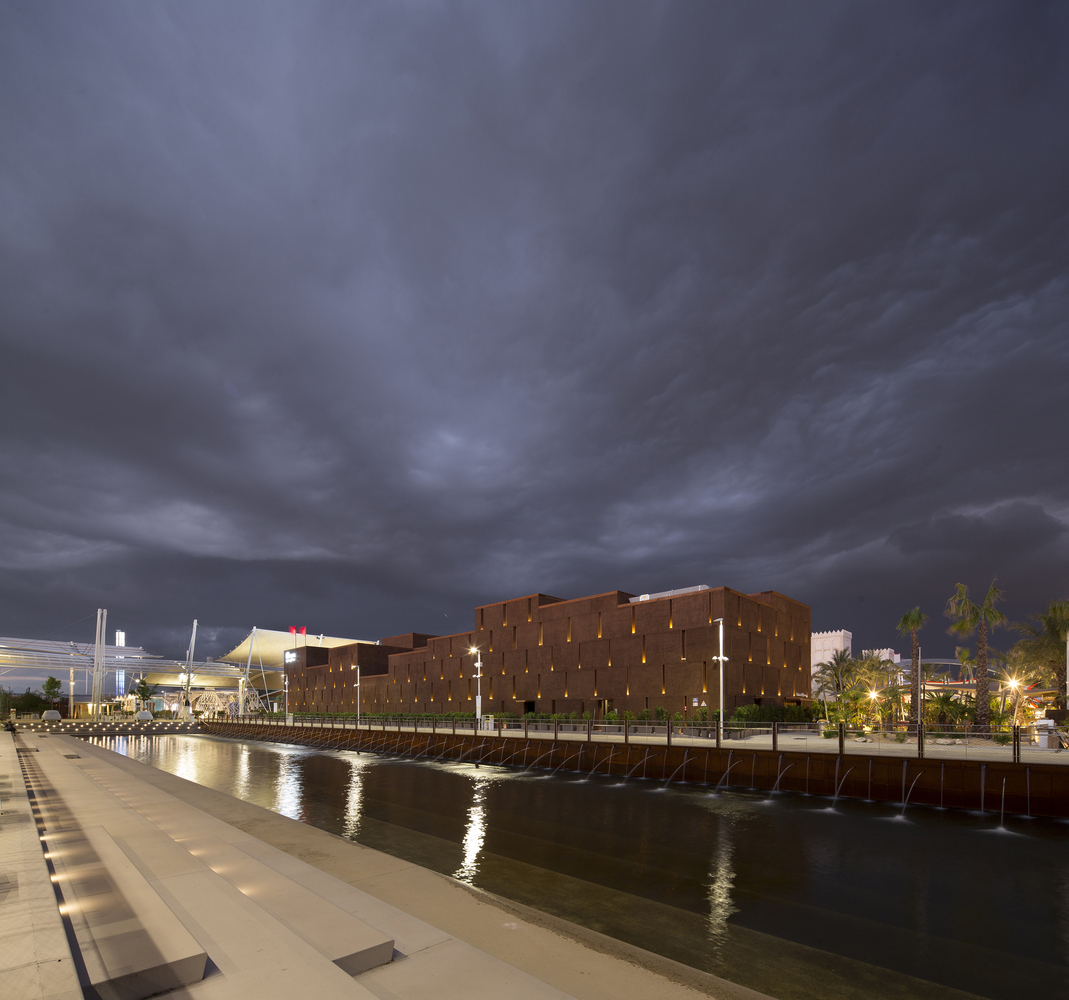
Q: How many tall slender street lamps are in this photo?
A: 4